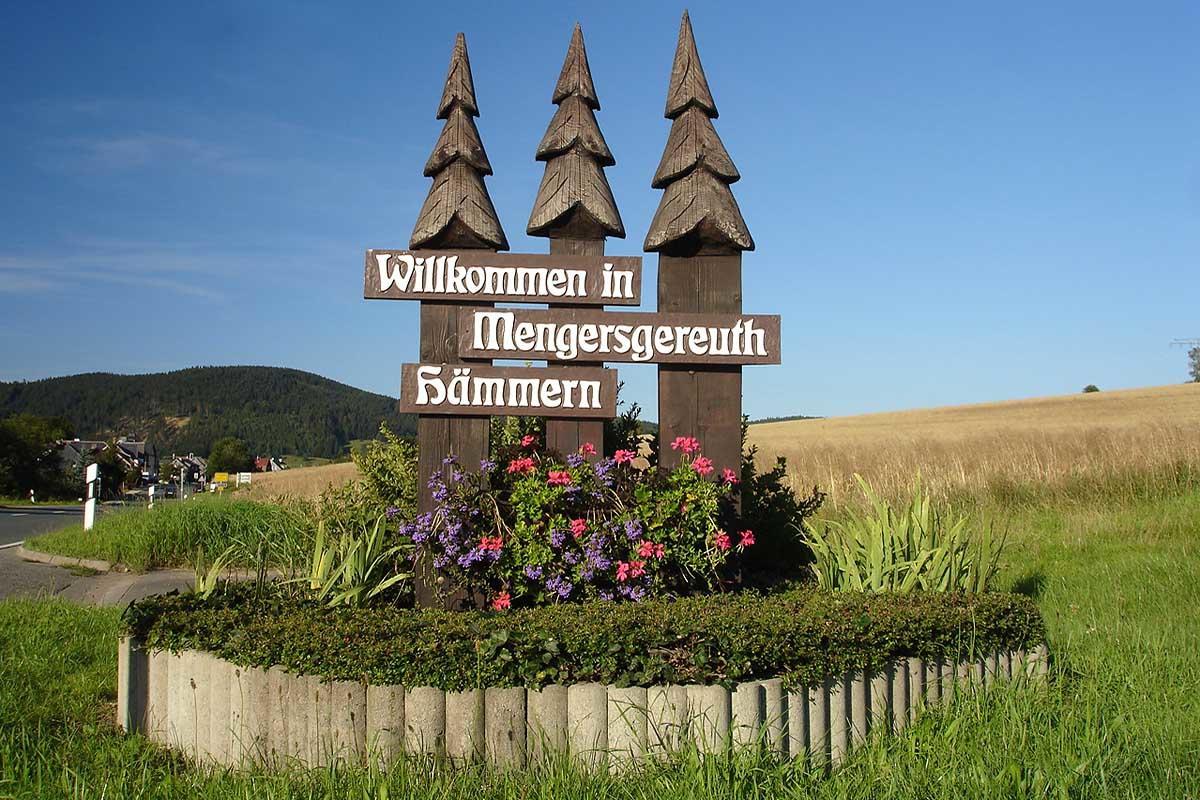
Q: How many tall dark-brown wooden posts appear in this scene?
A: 3